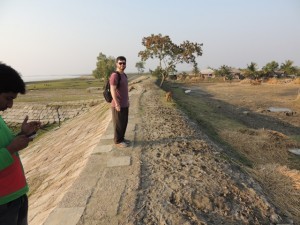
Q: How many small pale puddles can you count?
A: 3